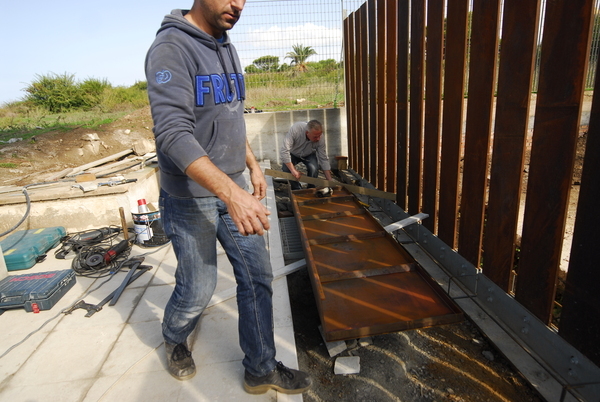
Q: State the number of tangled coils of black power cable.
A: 2